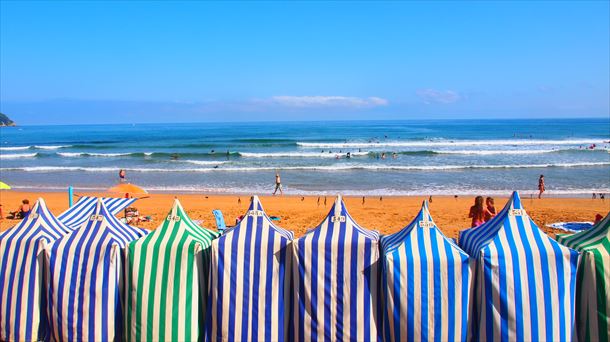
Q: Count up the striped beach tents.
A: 8